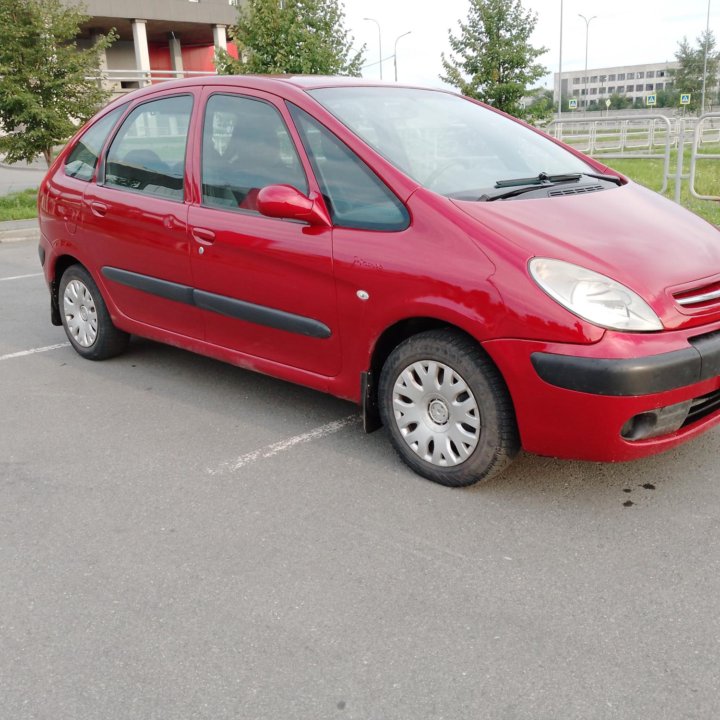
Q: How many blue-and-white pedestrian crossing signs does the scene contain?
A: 3